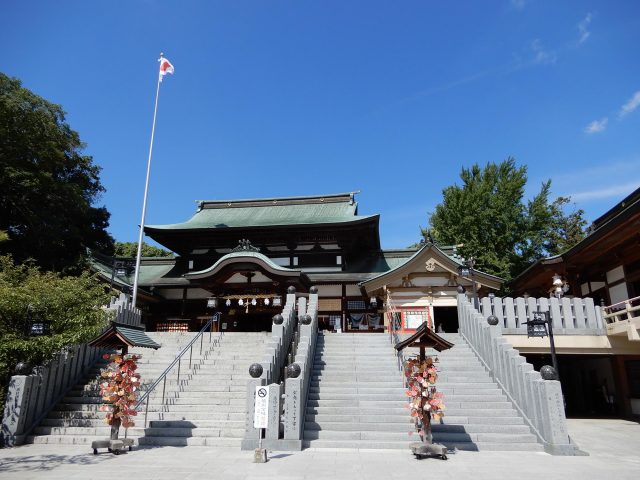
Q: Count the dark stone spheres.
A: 10